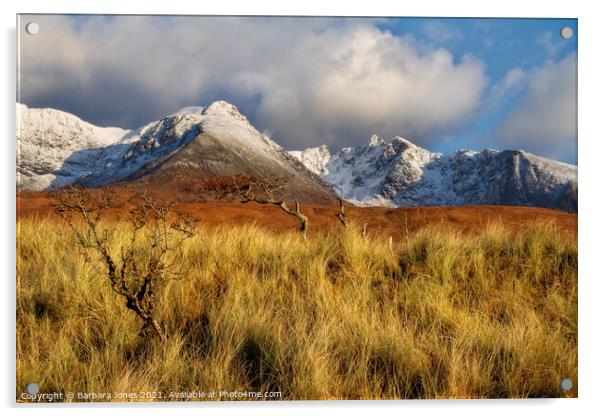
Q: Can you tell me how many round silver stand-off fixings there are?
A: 4